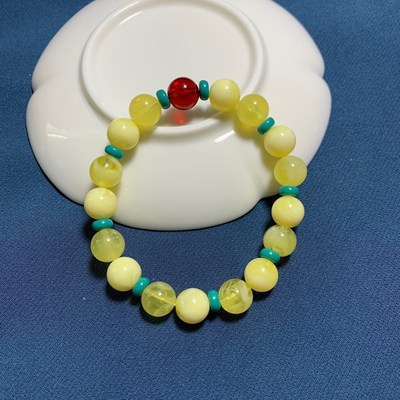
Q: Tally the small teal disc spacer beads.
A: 9